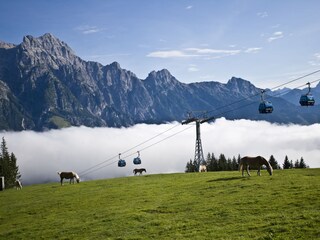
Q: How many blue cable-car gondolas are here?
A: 4